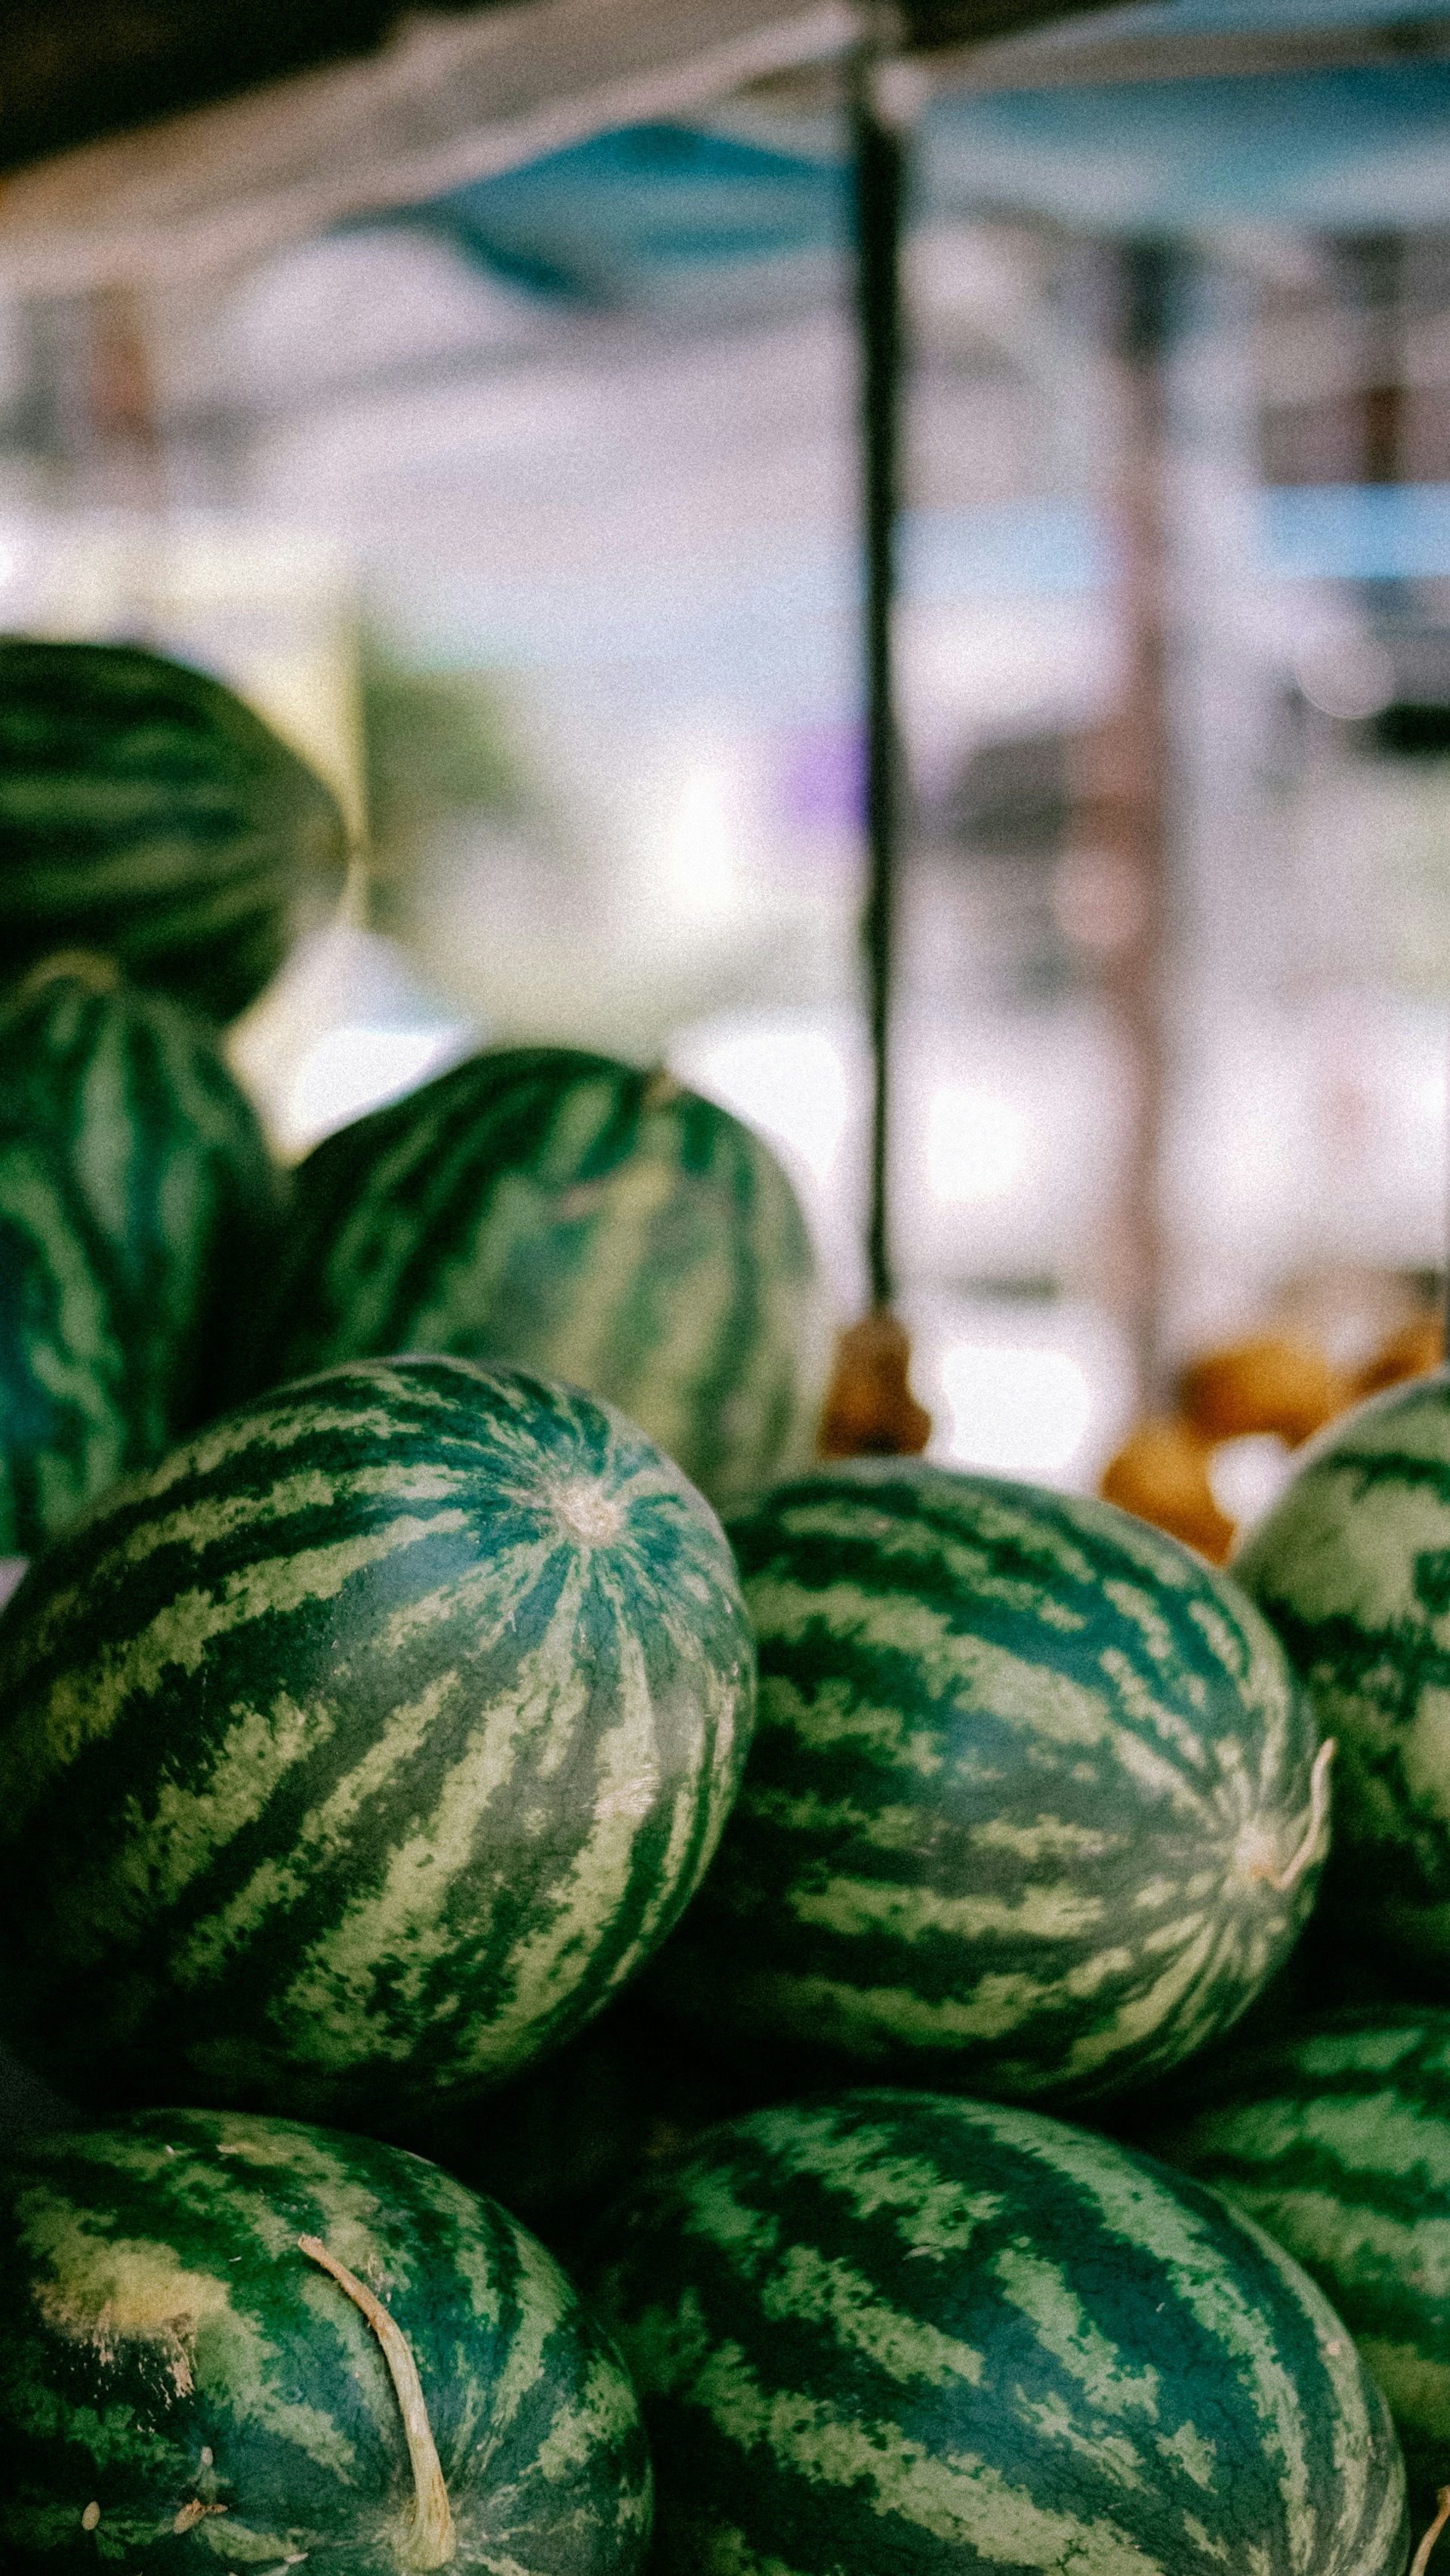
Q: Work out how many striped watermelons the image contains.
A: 9